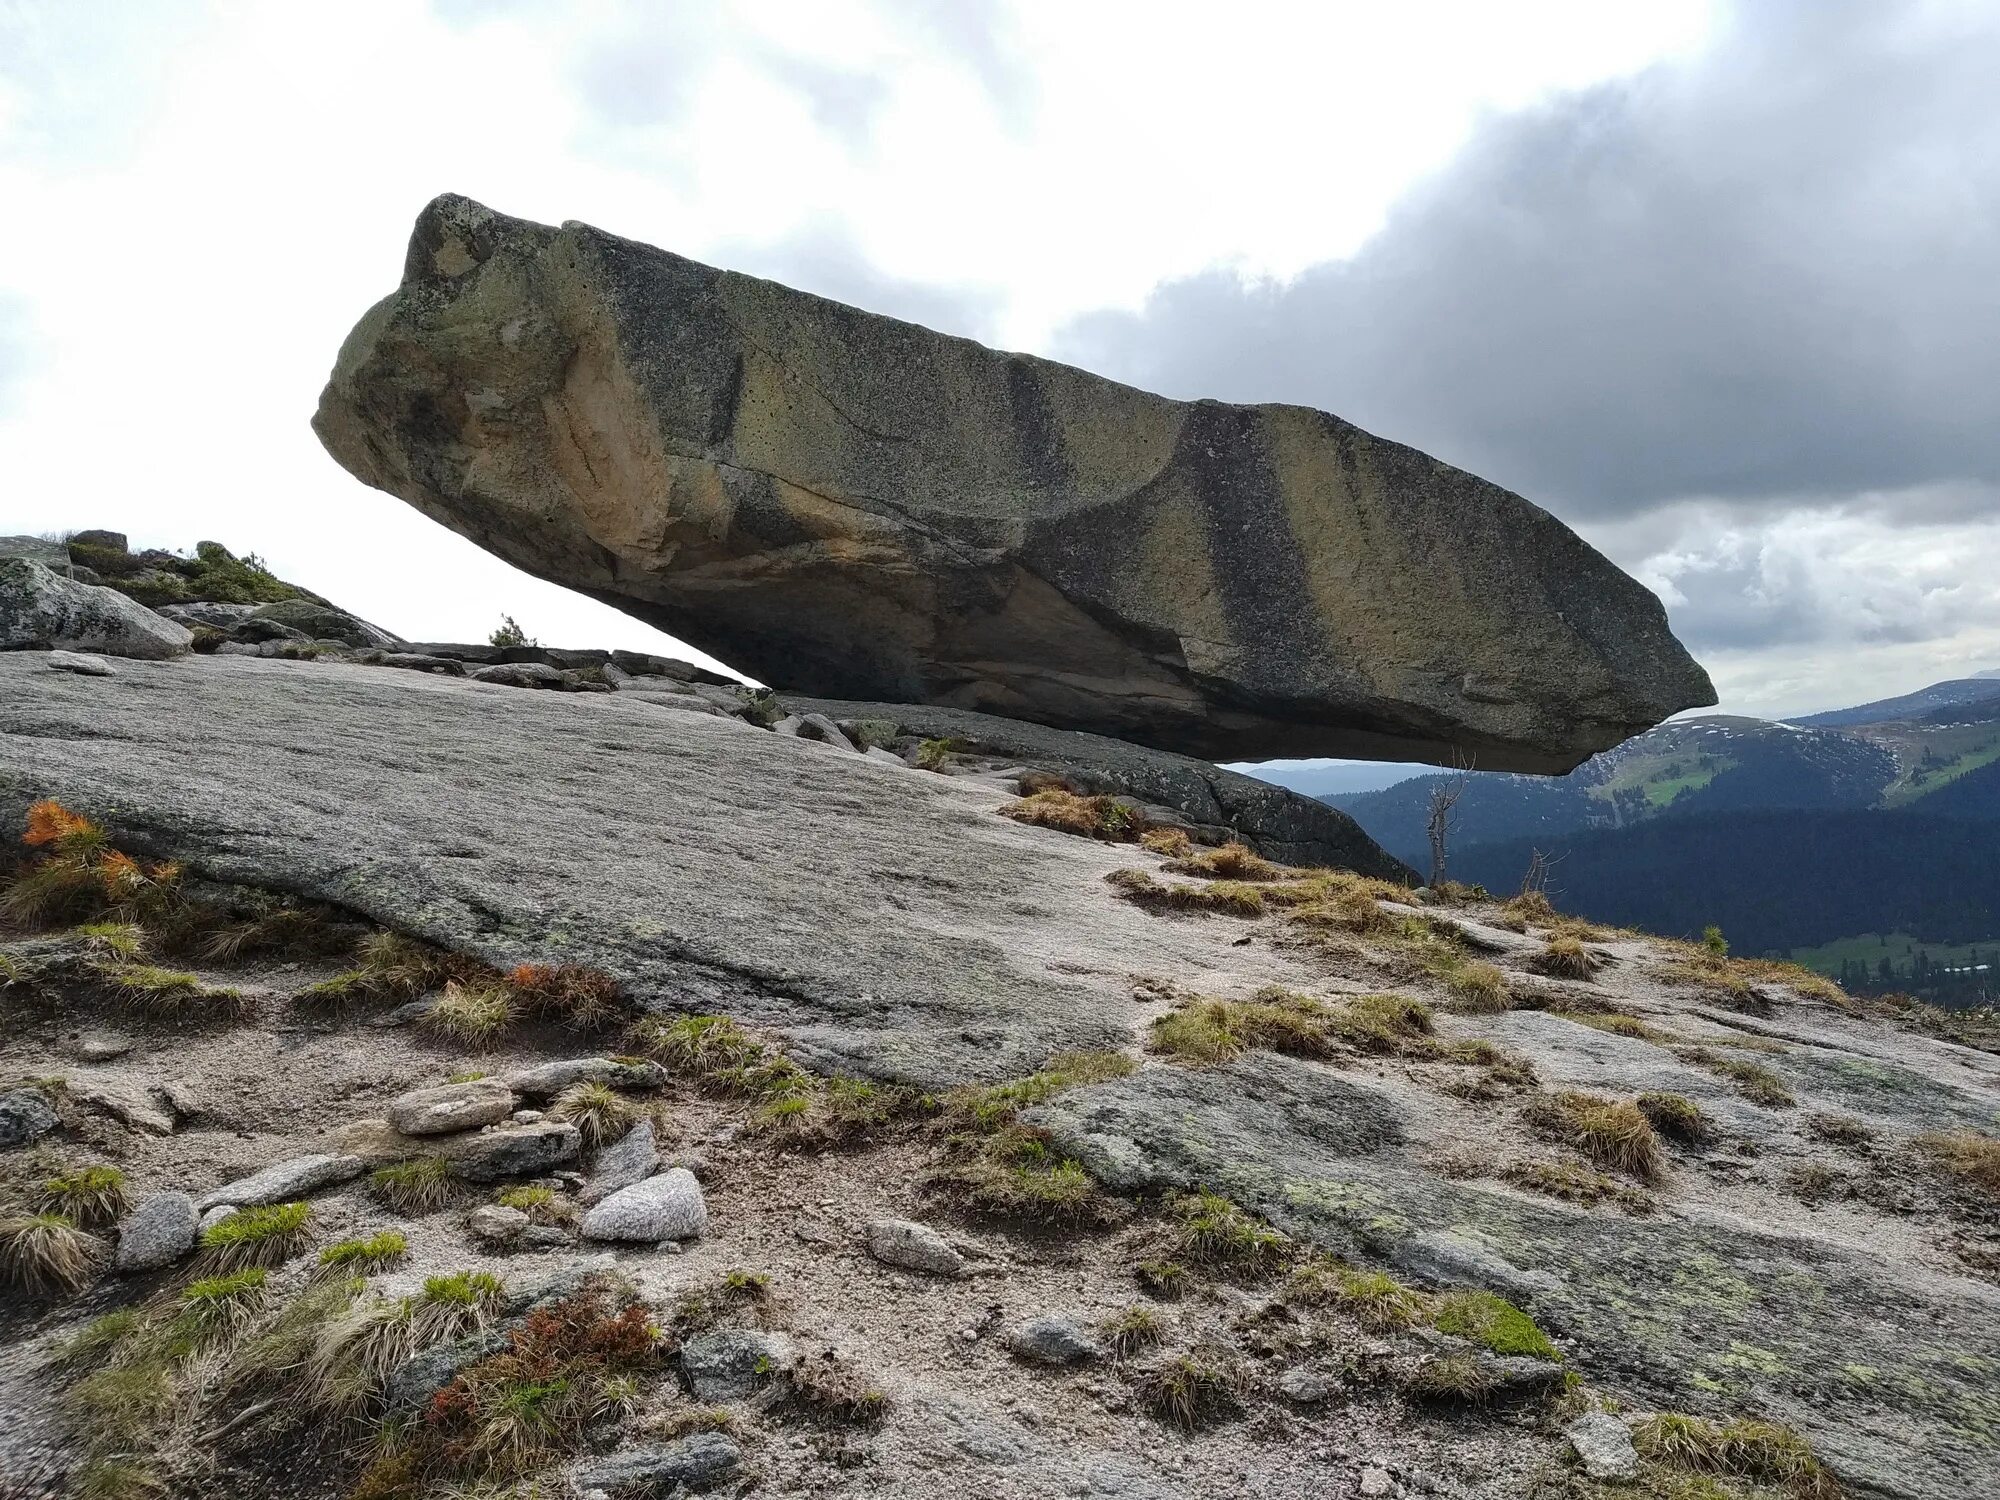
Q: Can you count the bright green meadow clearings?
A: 3